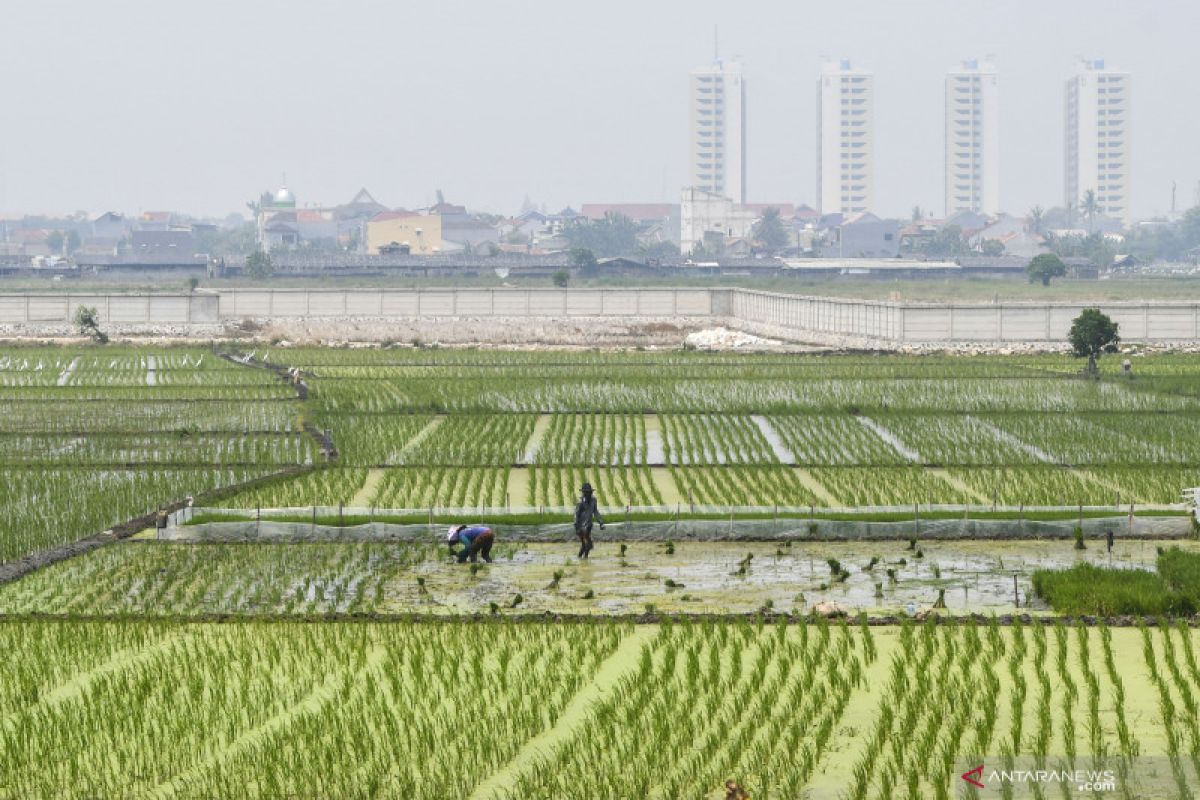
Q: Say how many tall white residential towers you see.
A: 4